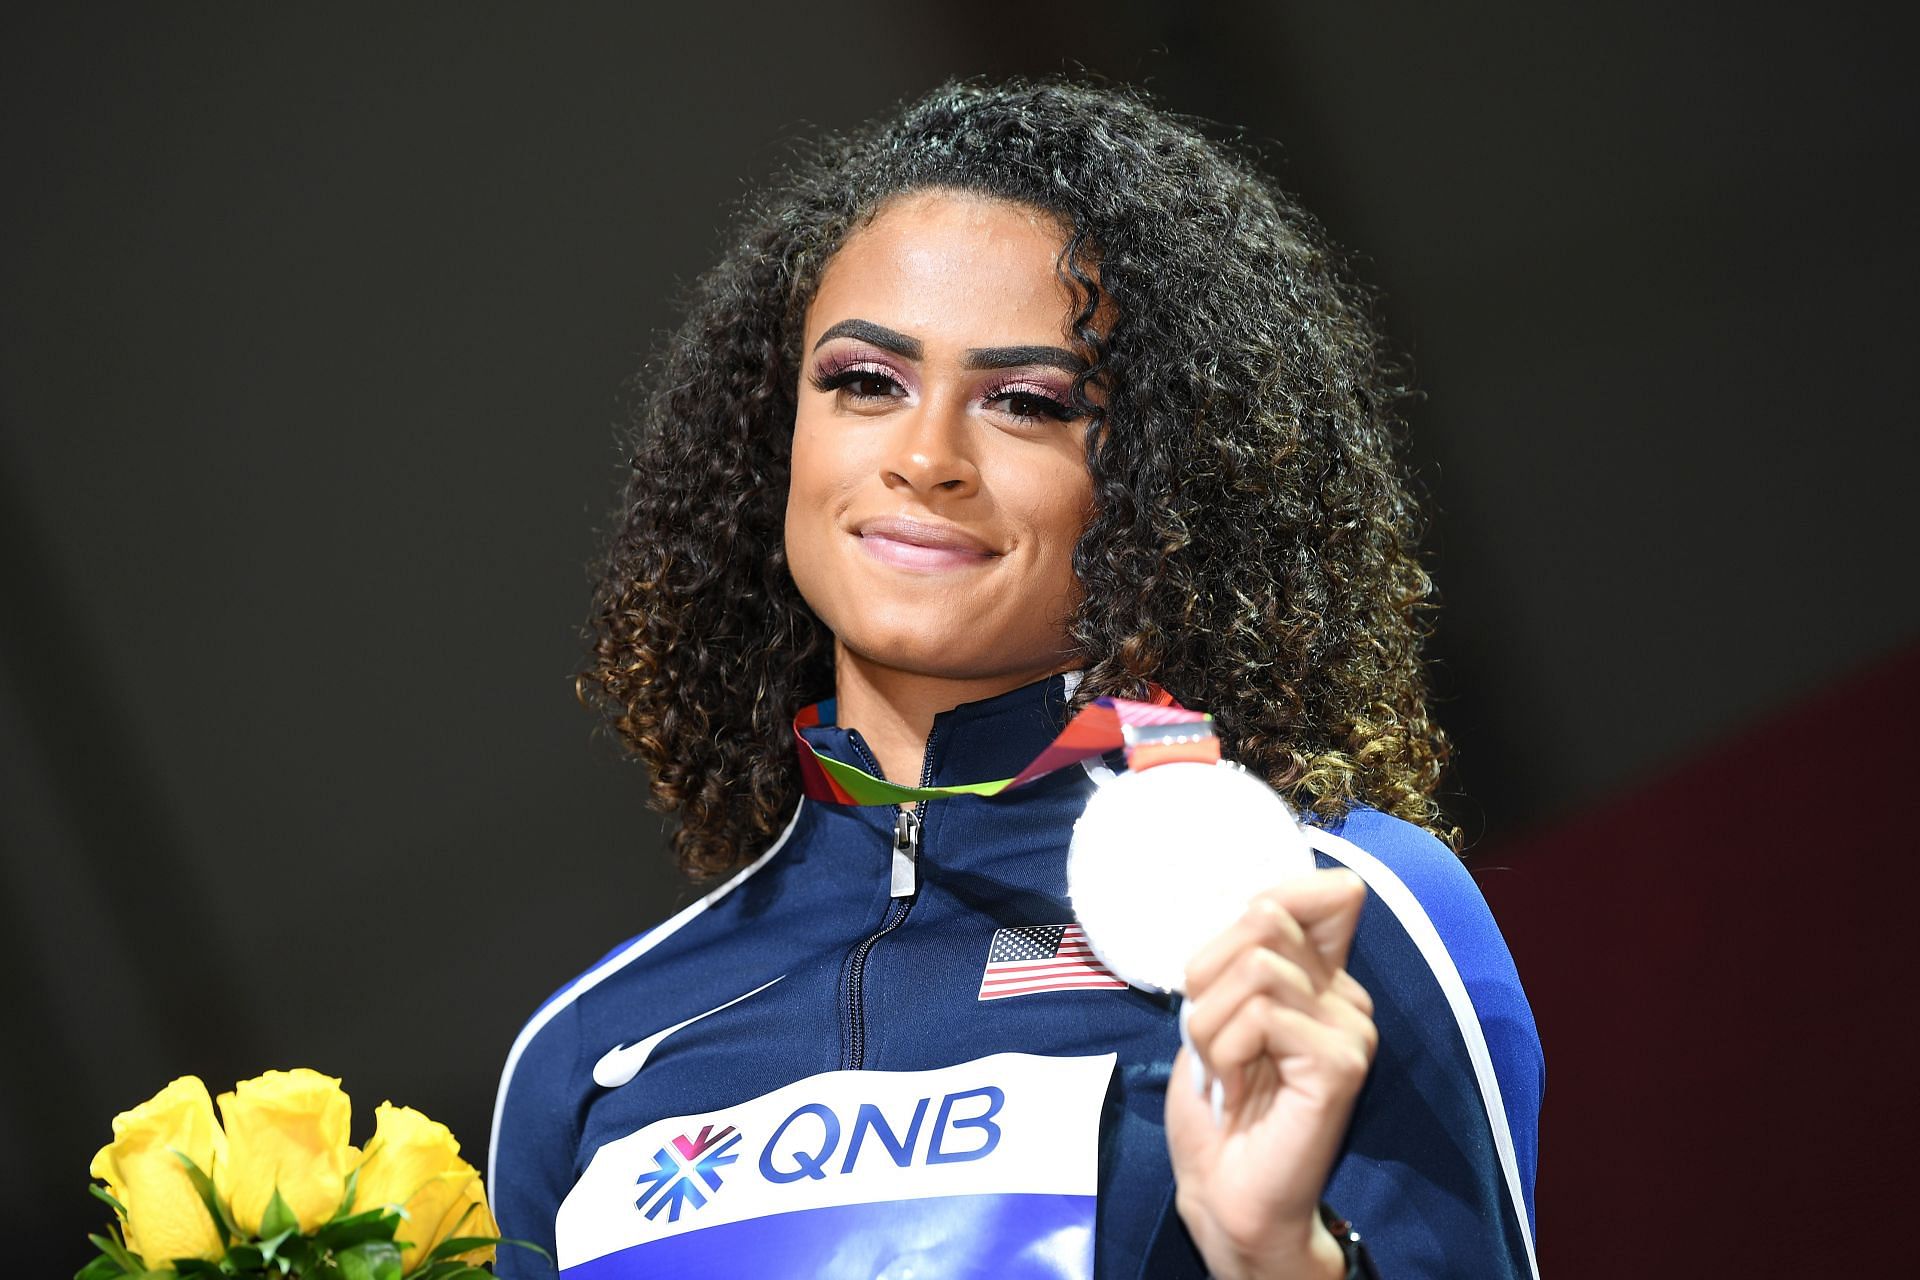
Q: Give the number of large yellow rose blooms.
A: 3